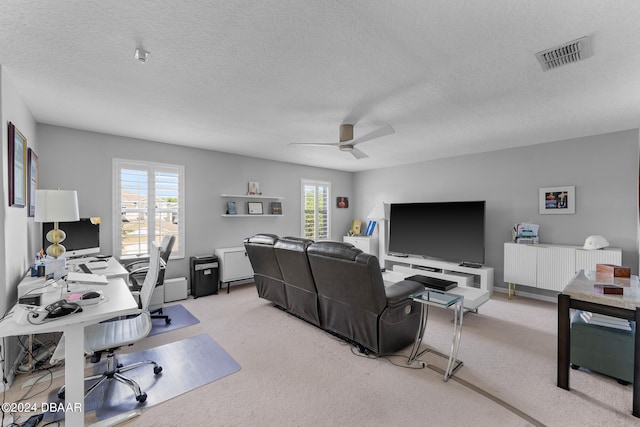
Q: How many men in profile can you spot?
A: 0